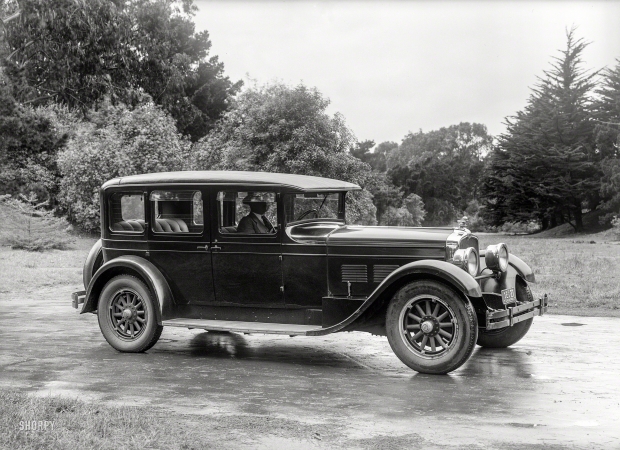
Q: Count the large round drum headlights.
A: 2